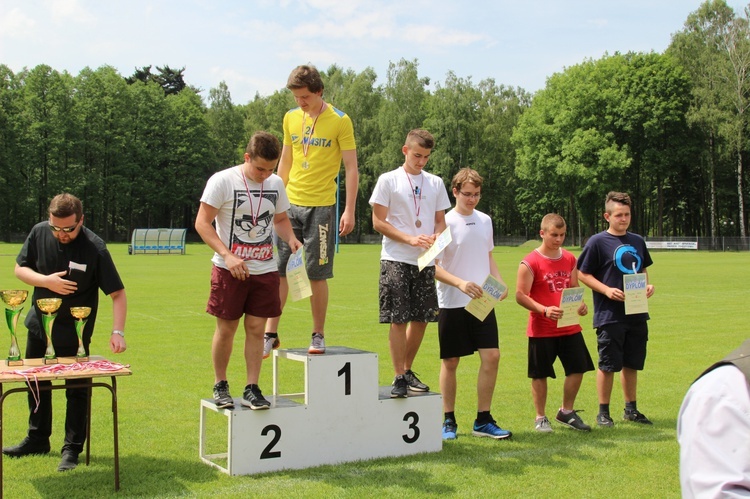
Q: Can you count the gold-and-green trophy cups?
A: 3